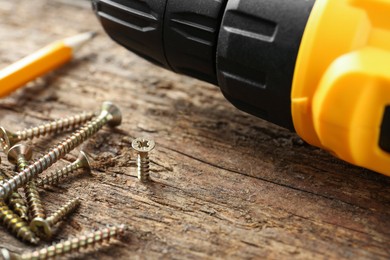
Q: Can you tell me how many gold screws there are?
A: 9